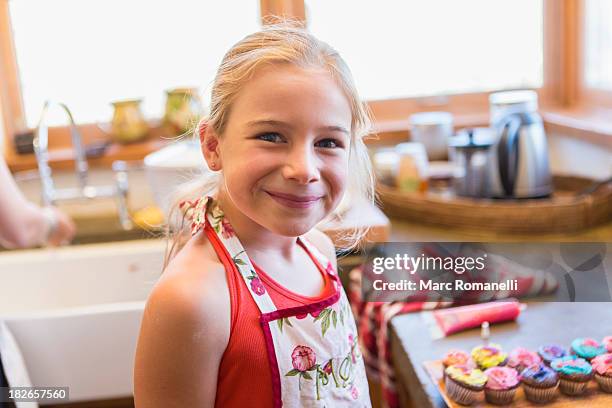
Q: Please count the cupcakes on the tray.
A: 11